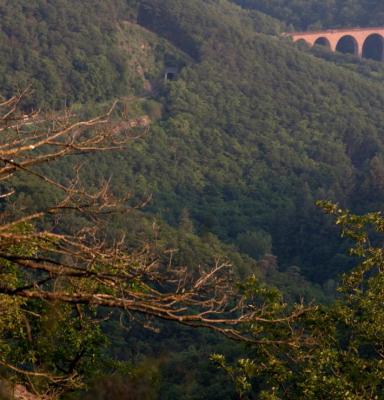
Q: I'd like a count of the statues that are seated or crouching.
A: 0